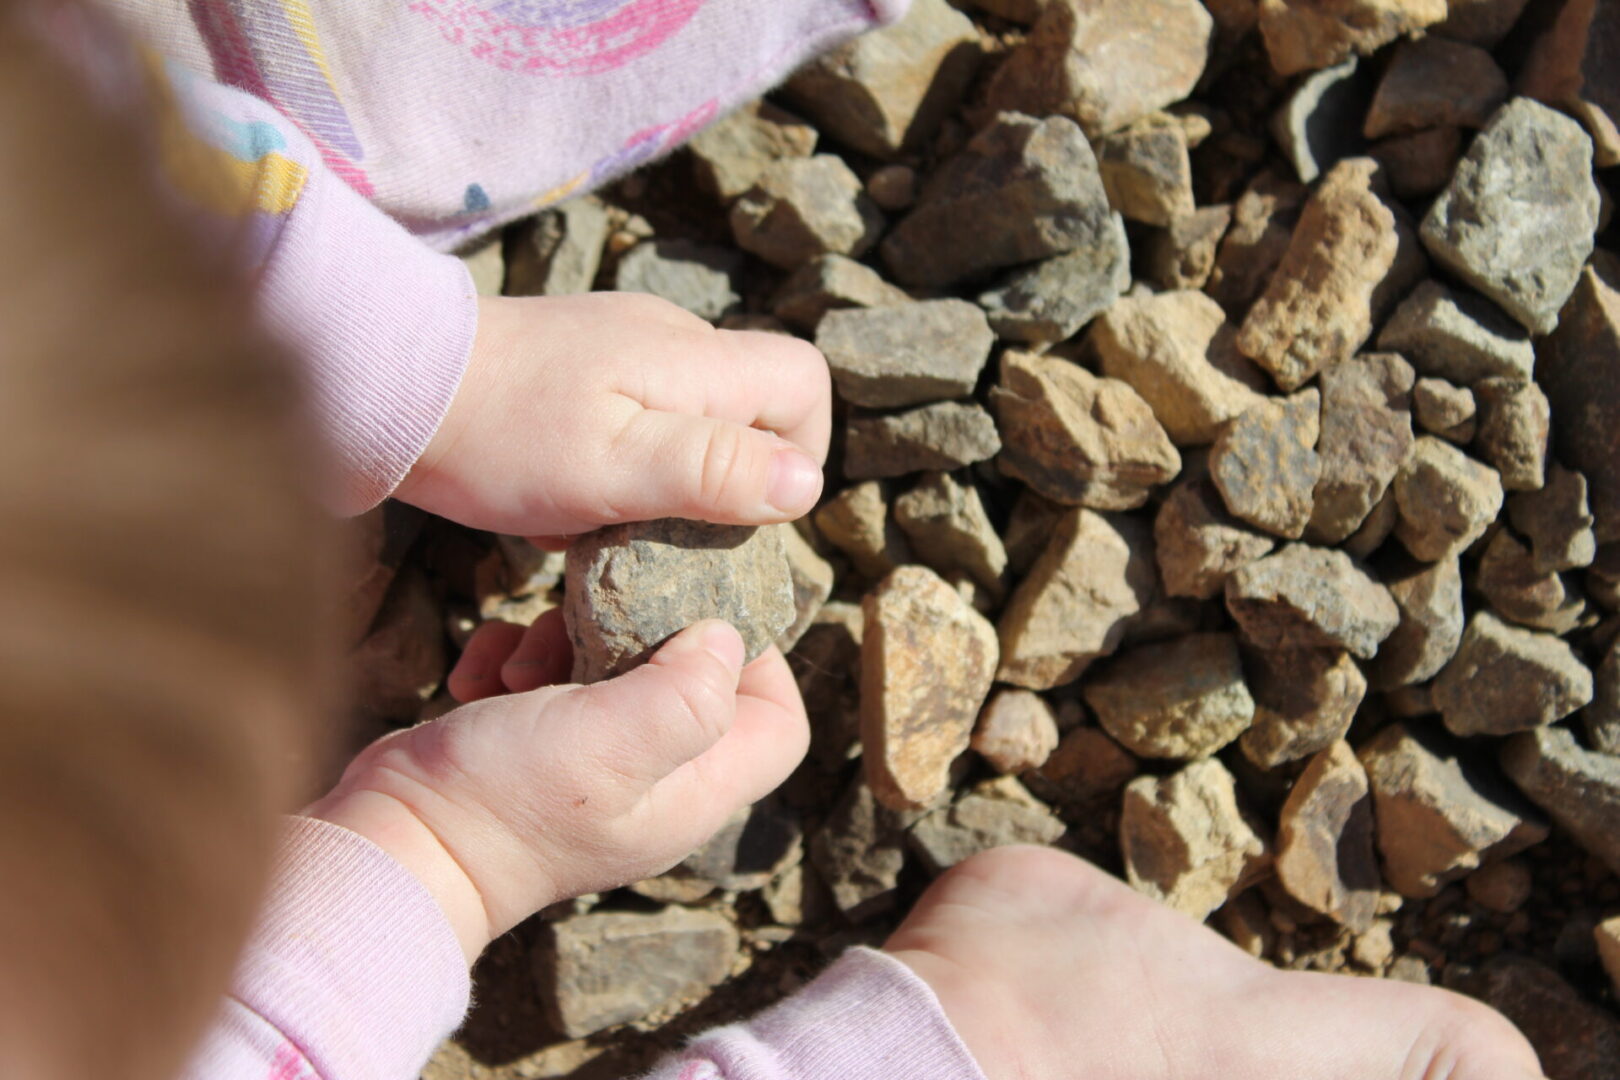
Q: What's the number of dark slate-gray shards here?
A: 1